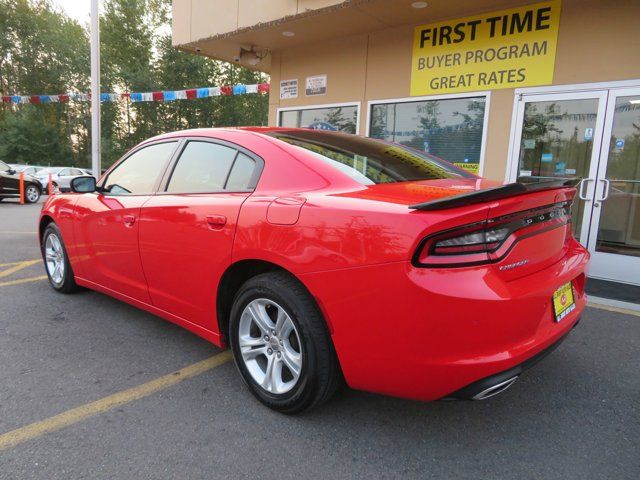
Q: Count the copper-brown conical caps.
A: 0